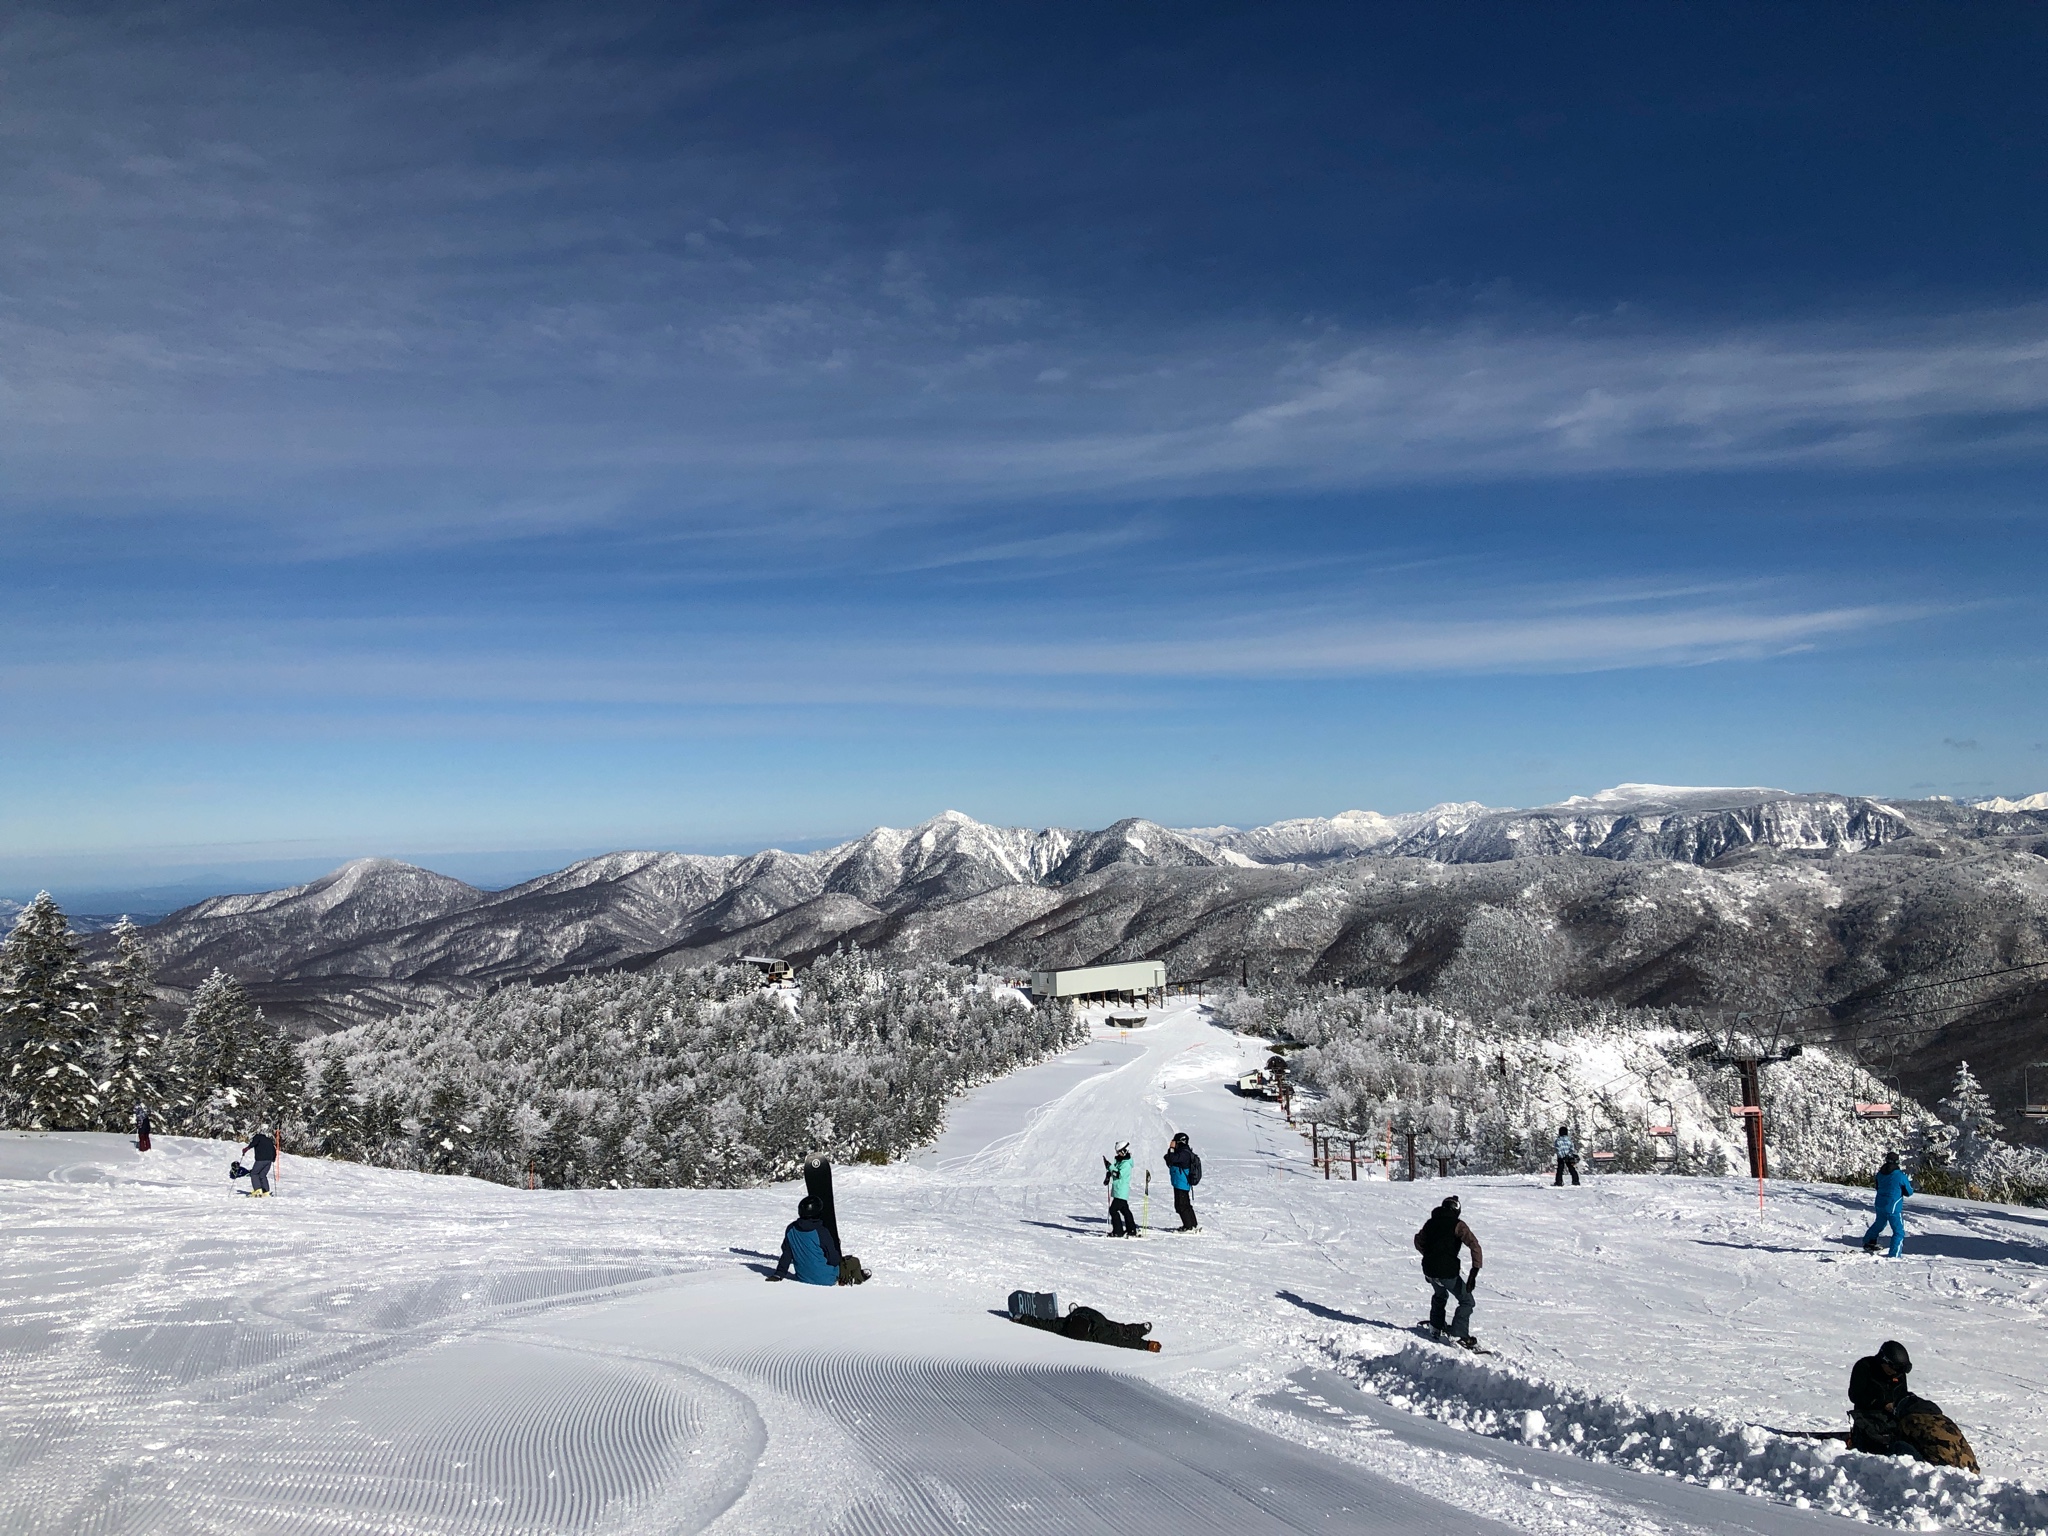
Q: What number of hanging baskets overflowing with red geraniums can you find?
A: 0